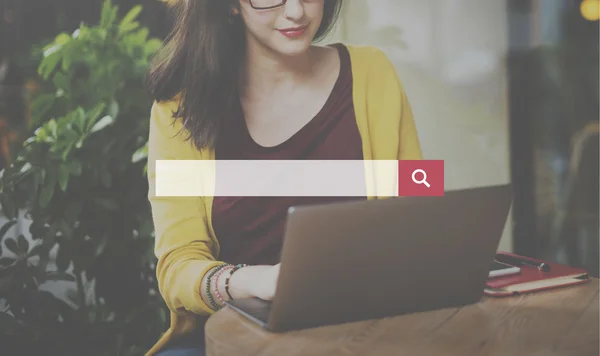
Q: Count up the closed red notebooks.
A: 1